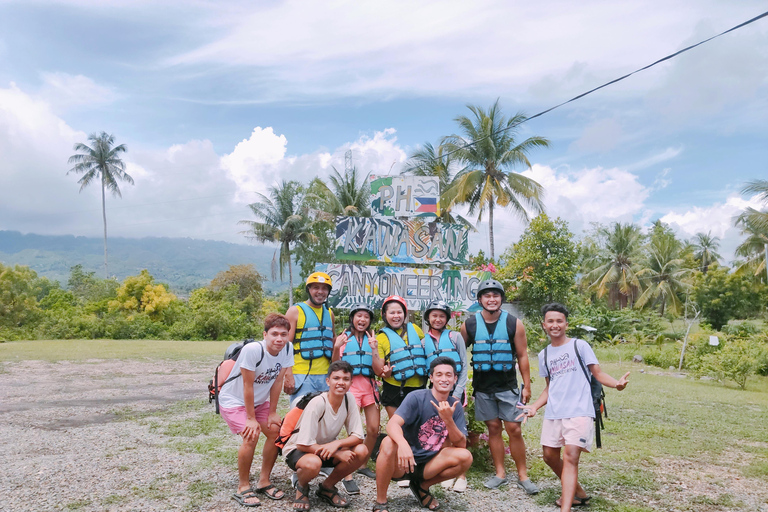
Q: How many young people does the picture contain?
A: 9